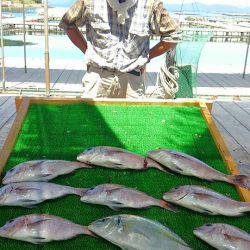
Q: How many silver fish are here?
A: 9